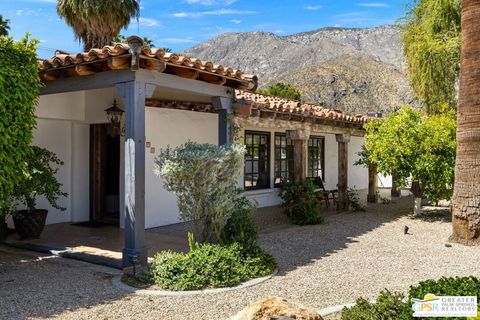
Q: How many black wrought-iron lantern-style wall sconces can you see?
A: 1